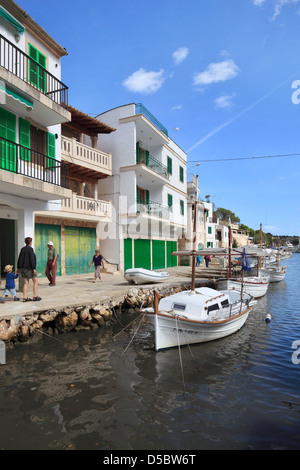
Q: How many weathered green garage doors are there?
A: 2